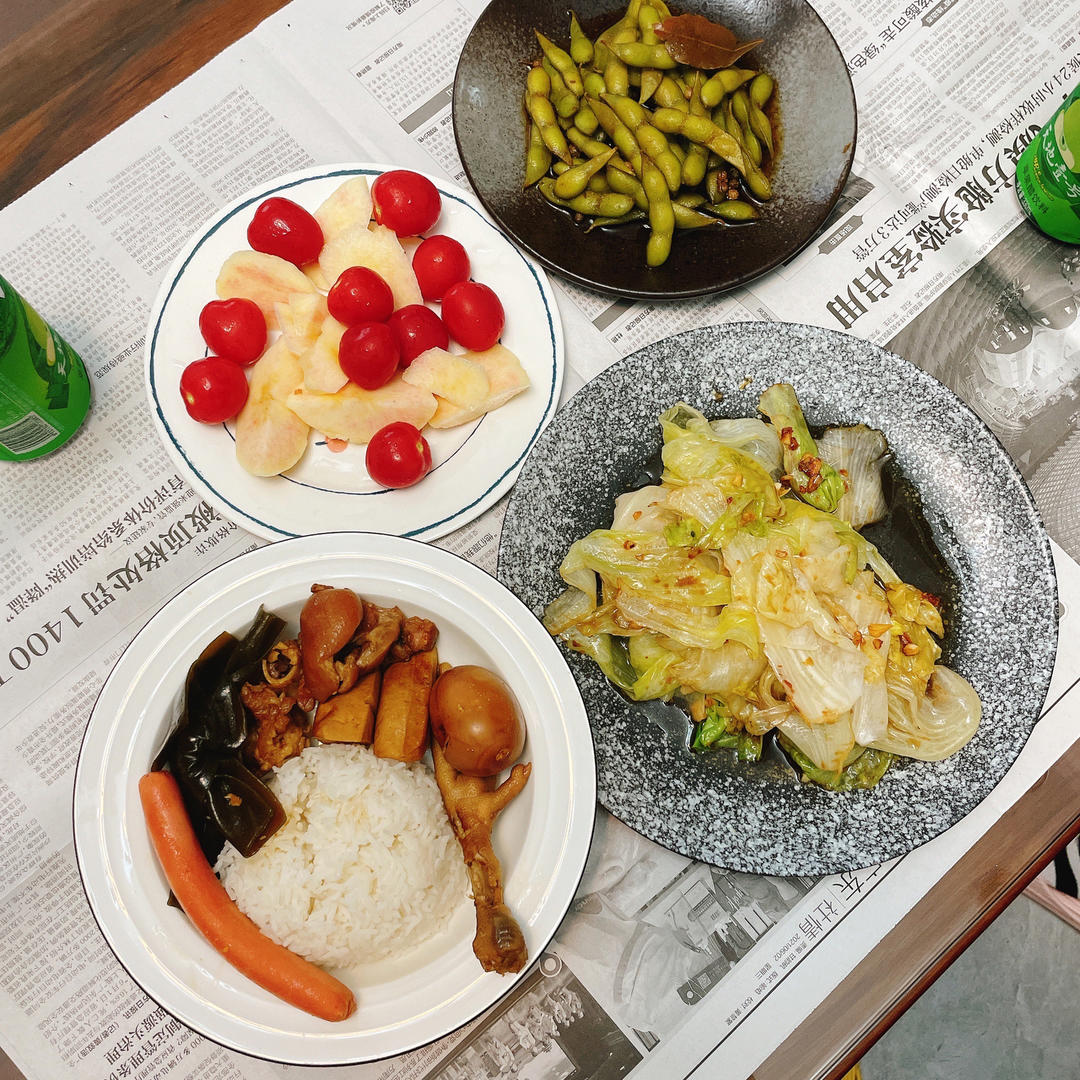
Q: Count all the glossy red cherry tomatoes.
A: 10